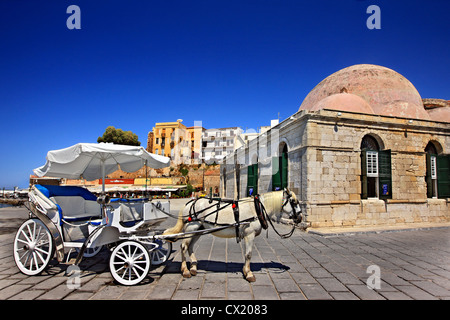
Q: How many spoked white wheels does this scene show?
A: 4